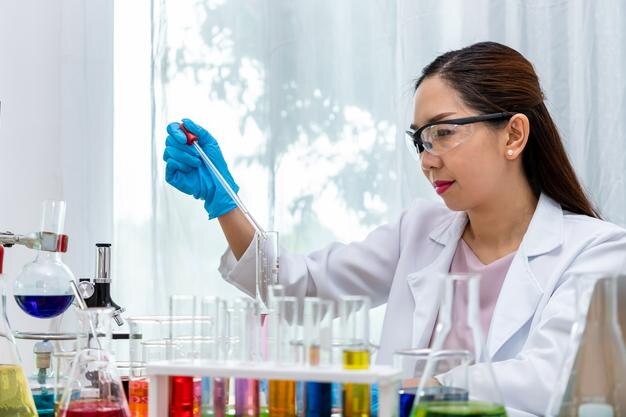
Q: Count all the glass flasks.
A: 5